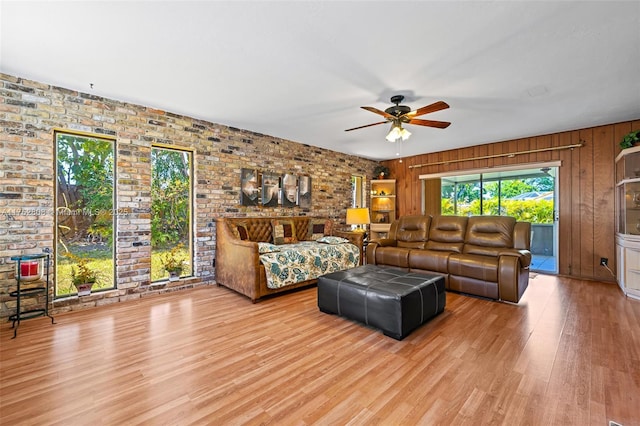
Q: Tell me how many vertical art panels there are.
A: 4